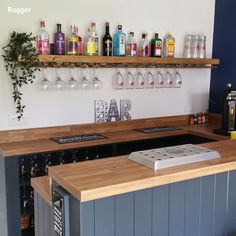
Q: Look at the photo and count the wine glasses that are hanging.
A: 12